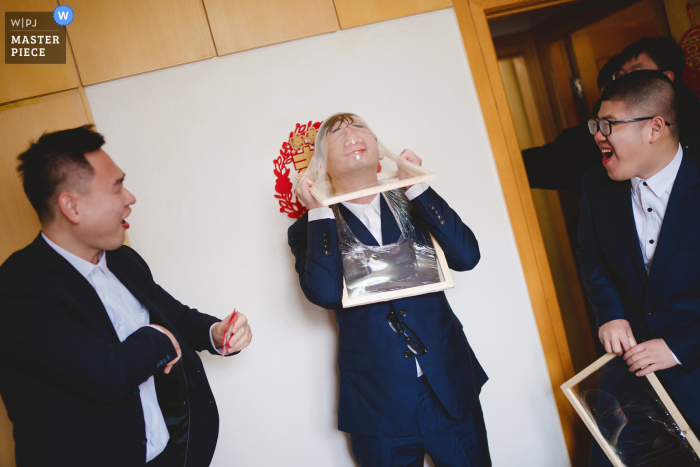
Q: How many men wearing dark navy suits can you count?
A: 3